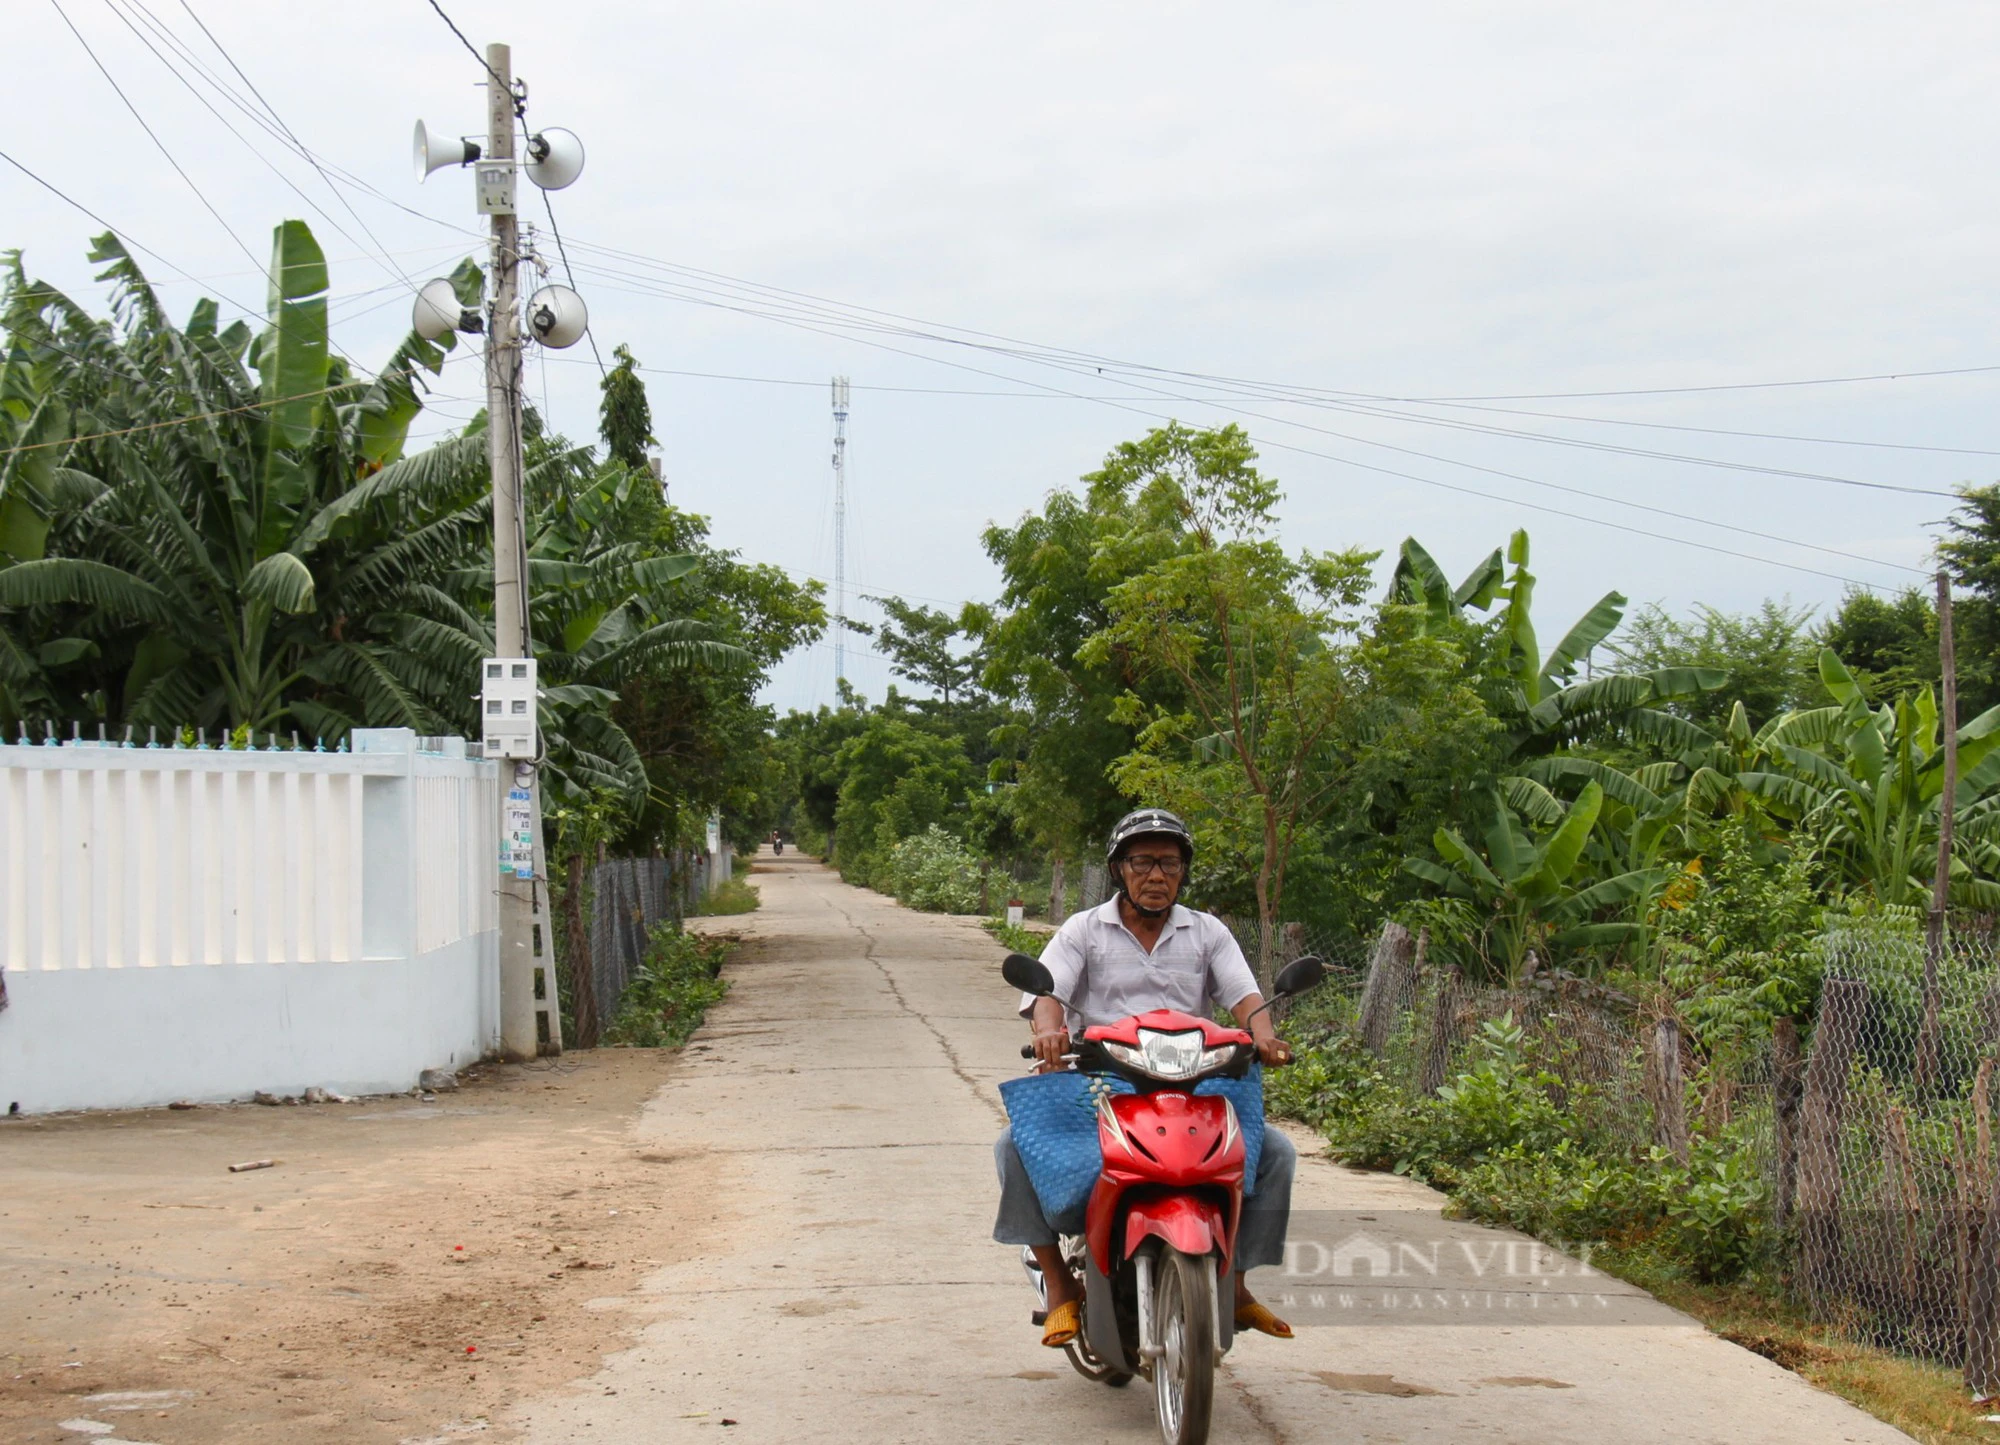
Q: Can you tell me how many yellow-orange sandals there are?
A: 2